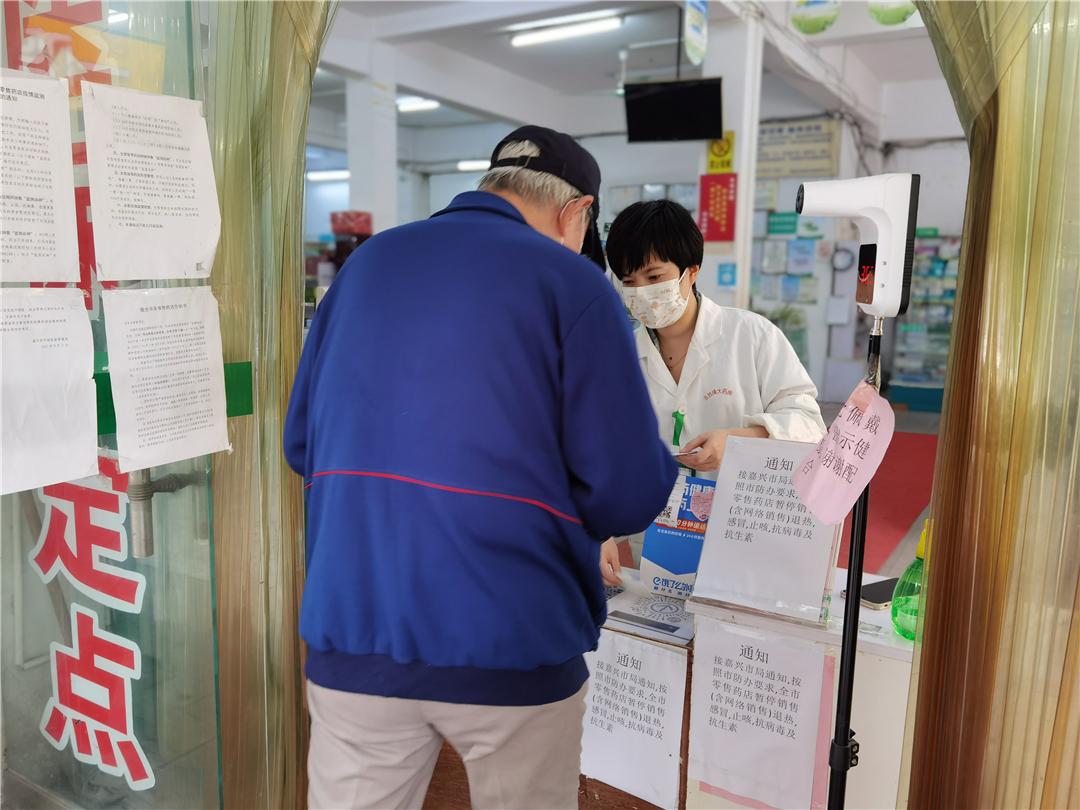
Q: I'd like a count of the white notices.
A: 7